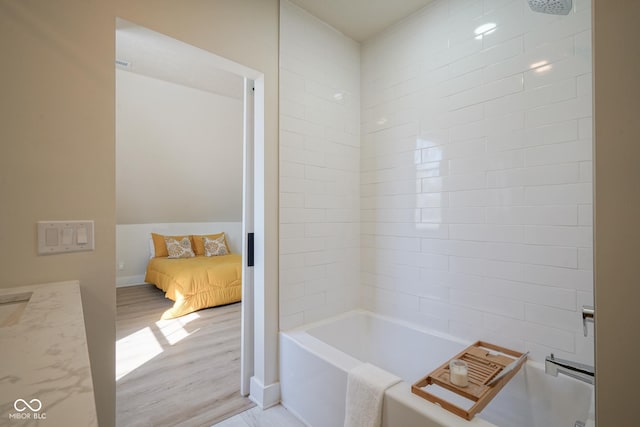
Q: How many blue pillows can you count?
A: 0